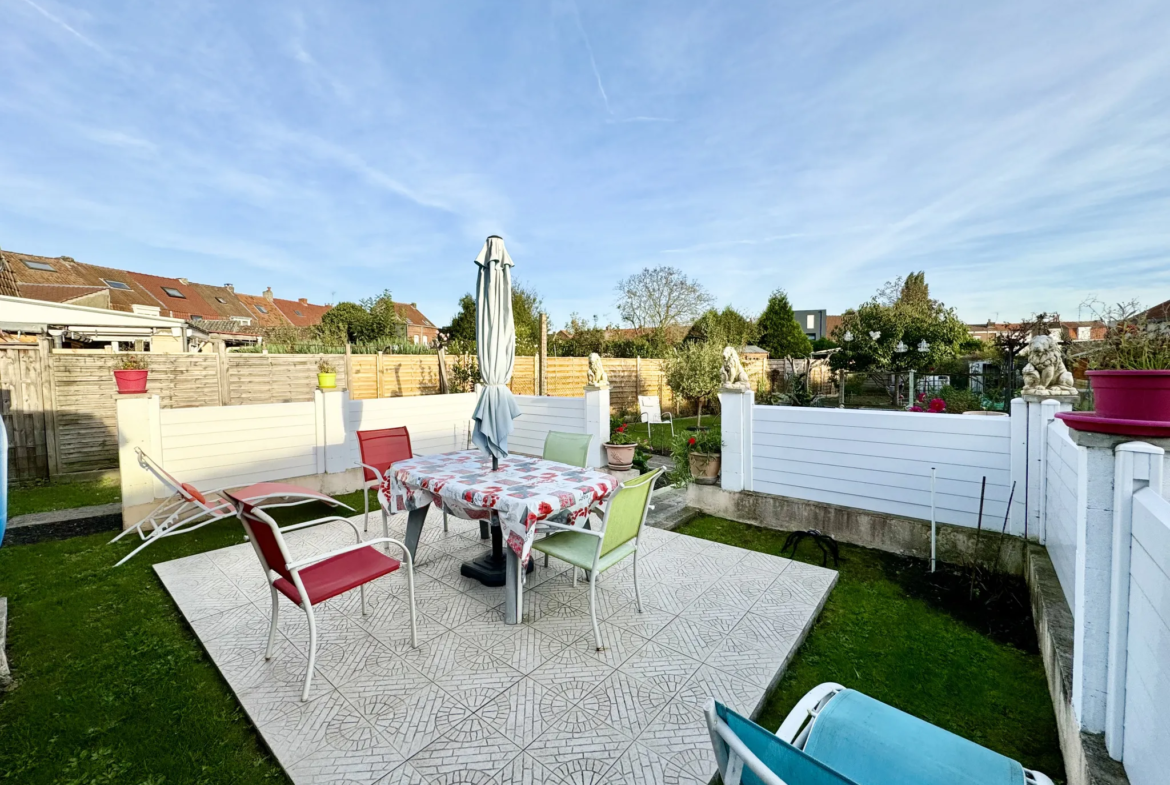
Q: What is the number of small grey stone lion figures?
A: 3